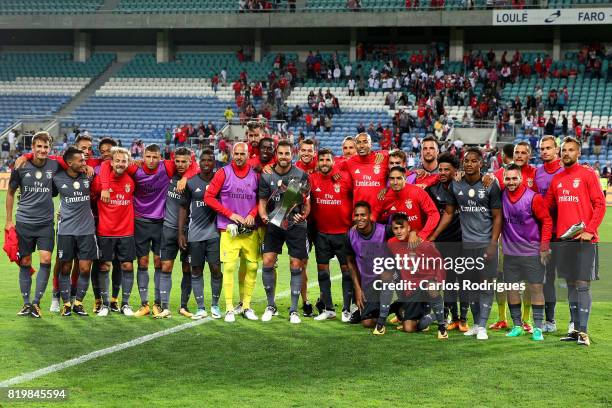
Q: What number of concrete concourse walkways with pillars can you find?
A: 1